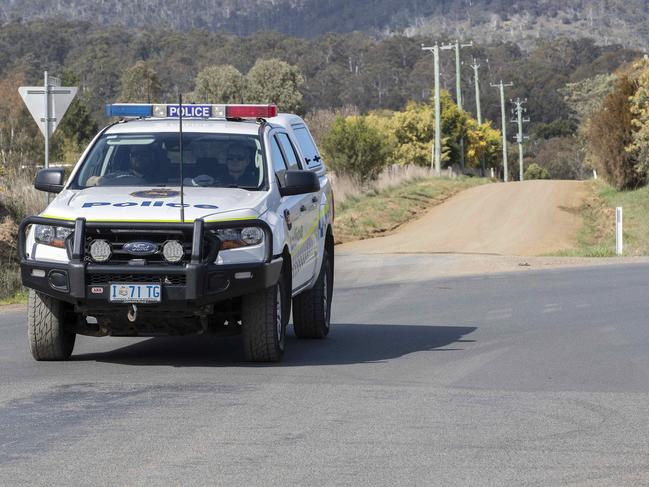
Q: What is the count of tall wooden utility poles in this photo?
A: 5